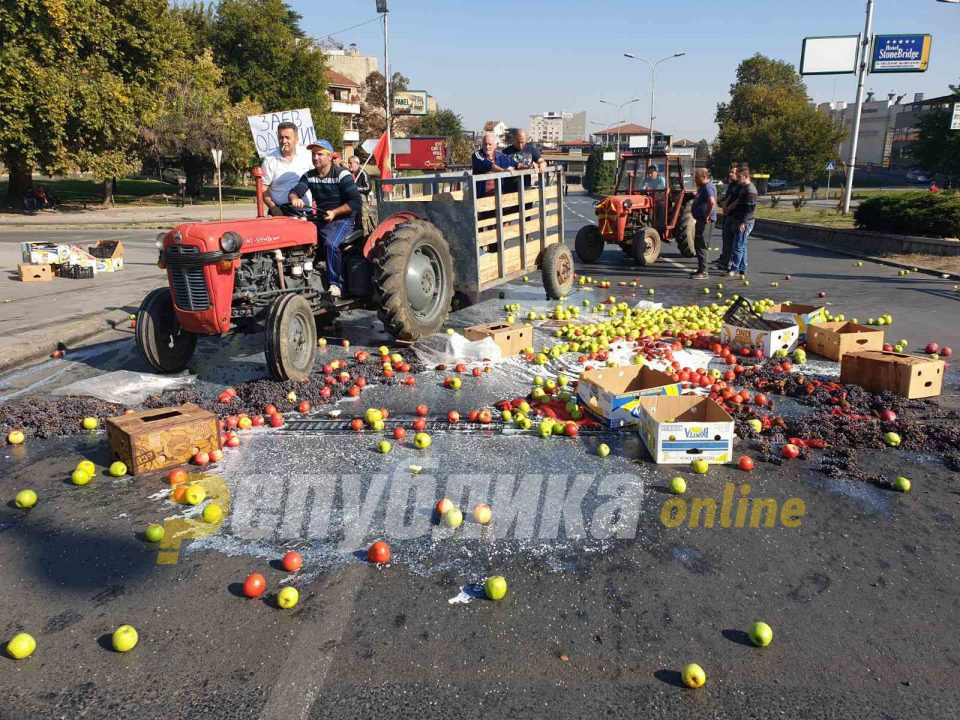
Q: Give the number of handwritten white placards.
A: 1